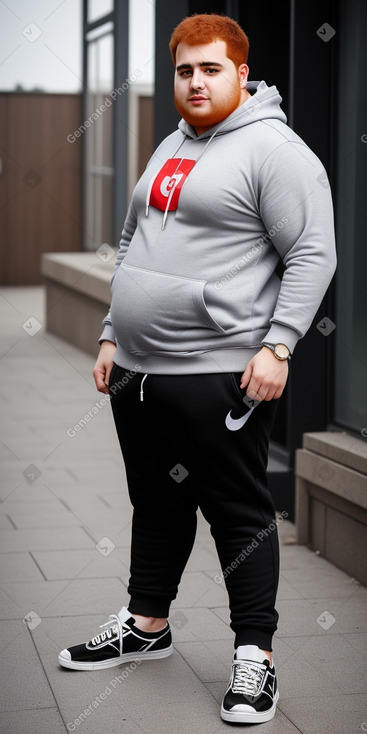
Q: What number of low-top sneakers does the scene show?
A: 2